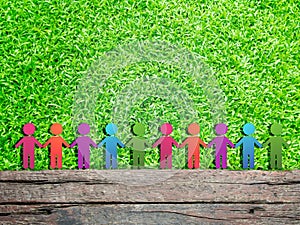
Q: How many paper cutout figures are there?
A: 10